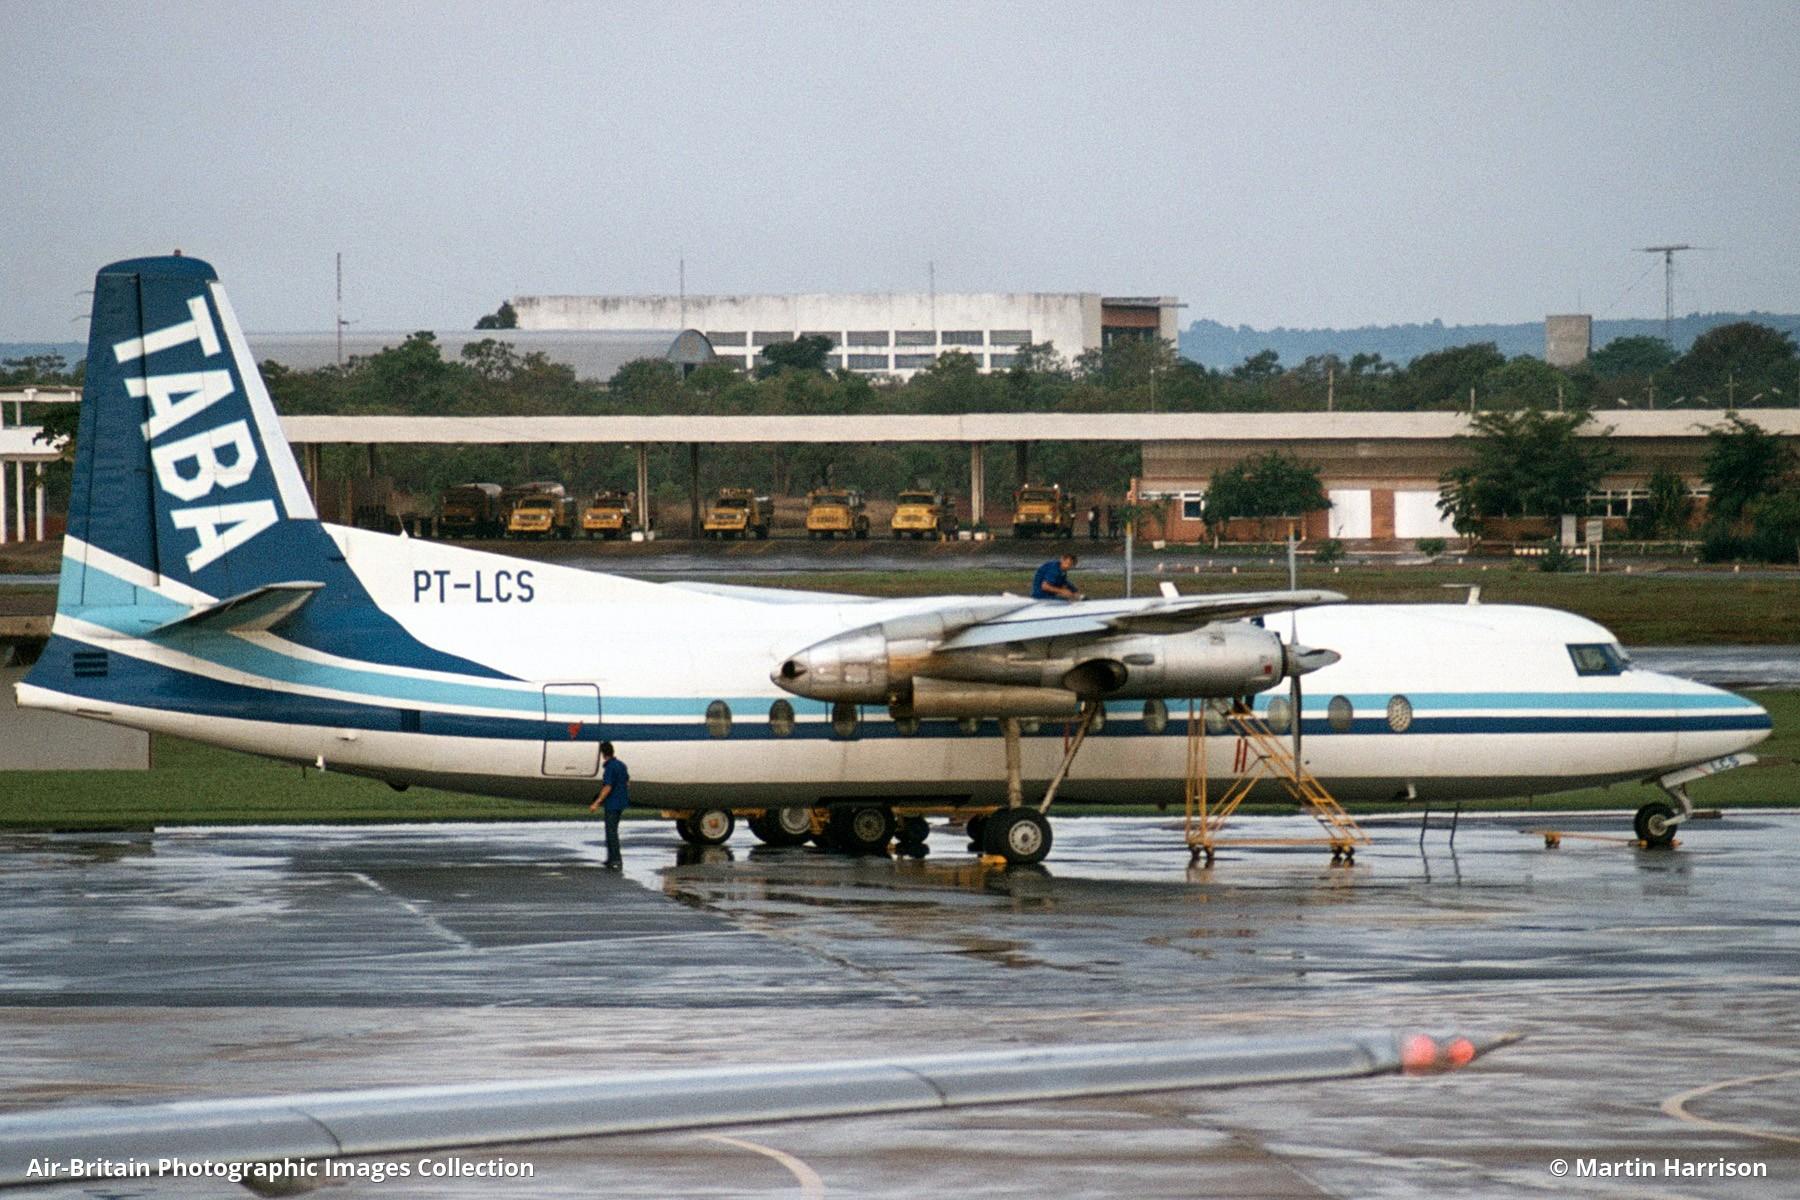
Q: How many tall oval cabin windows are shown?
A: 12